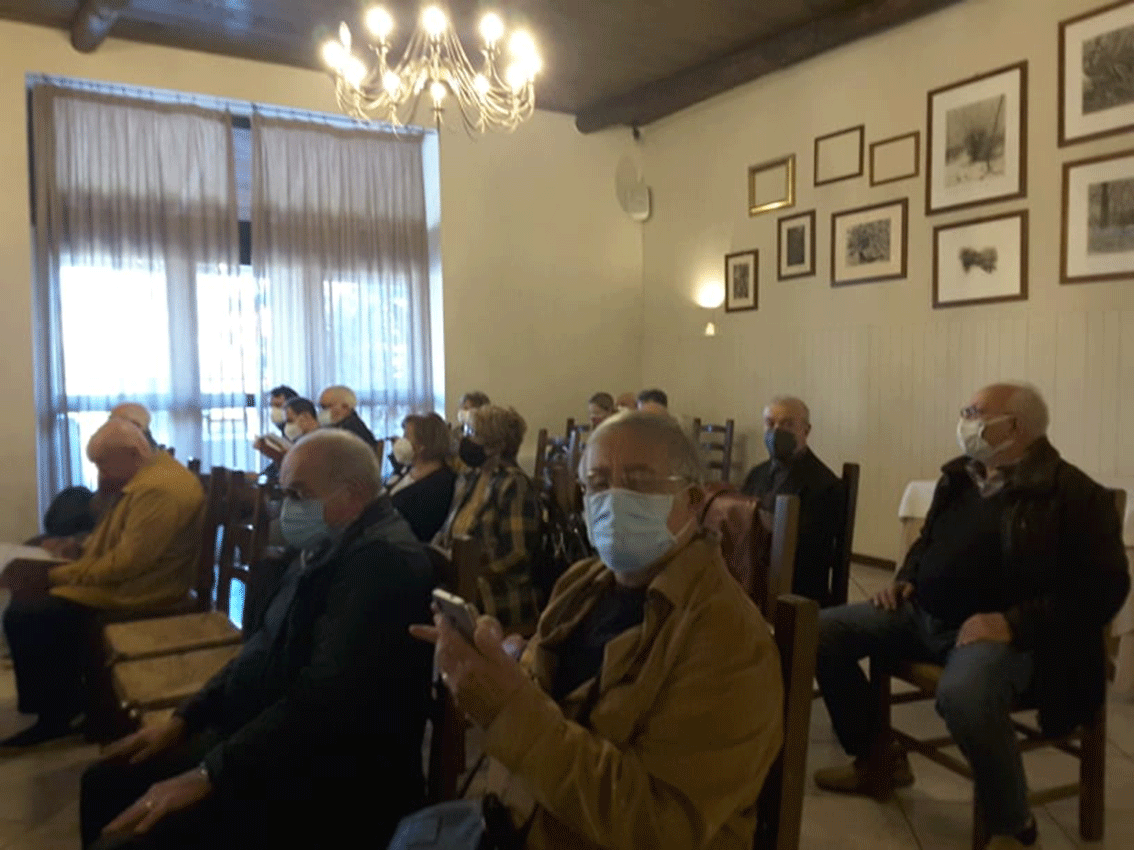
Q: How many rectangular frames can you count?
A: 10